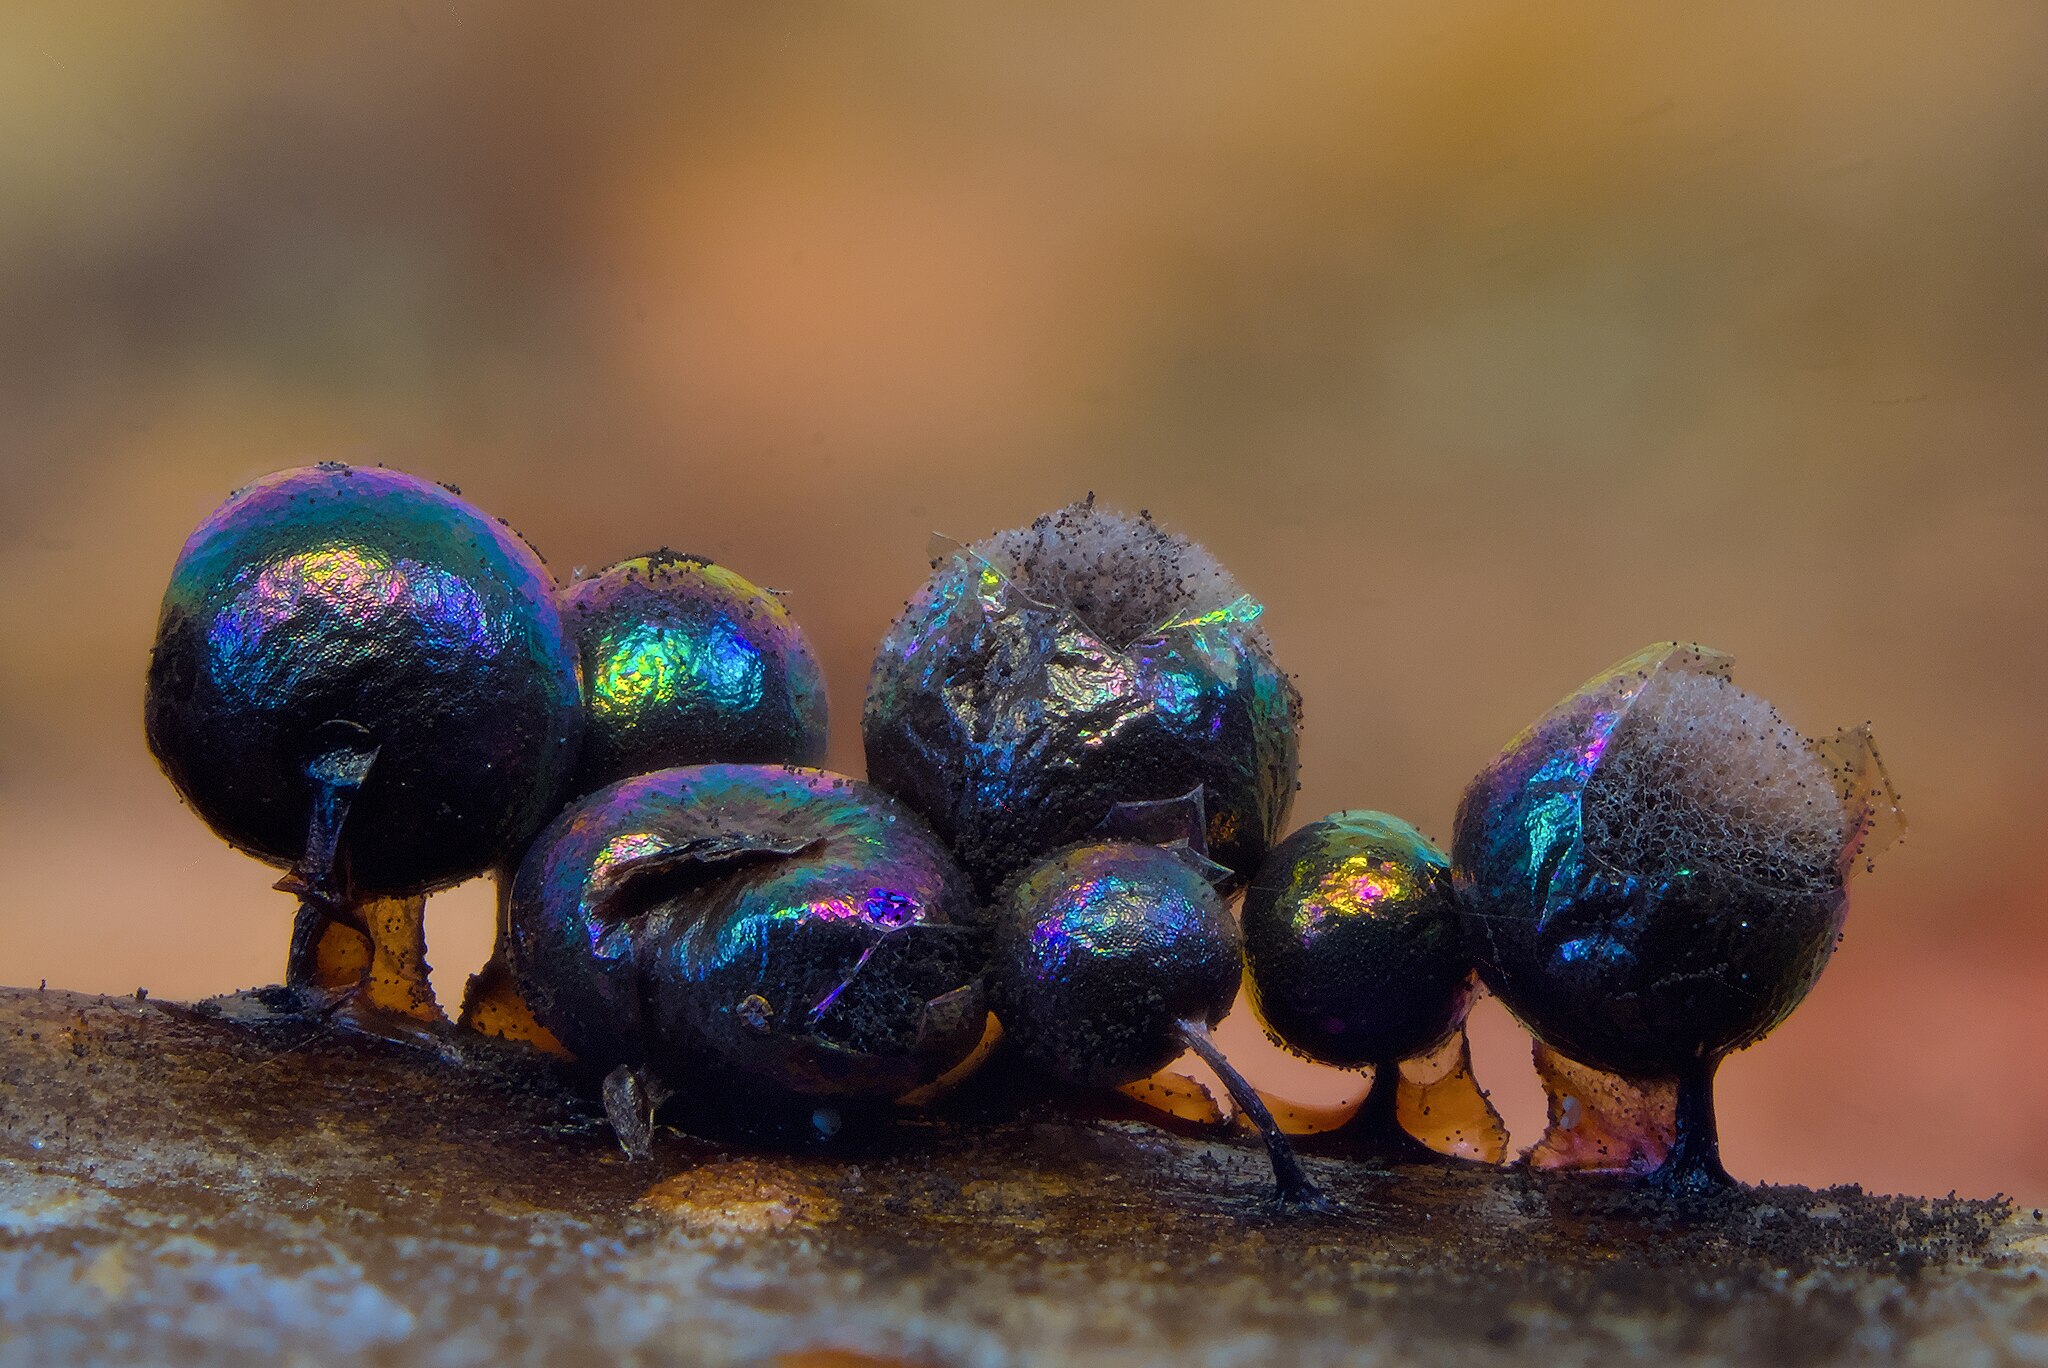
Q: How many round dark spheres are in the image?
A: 7